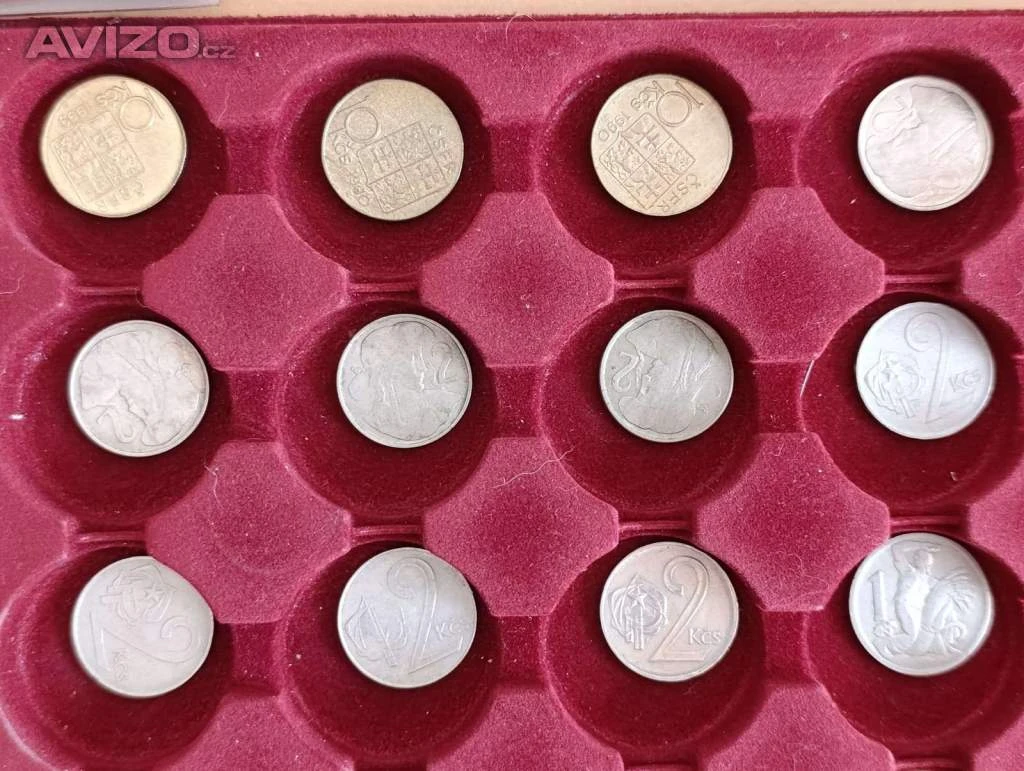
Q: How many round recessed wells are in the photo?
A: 12